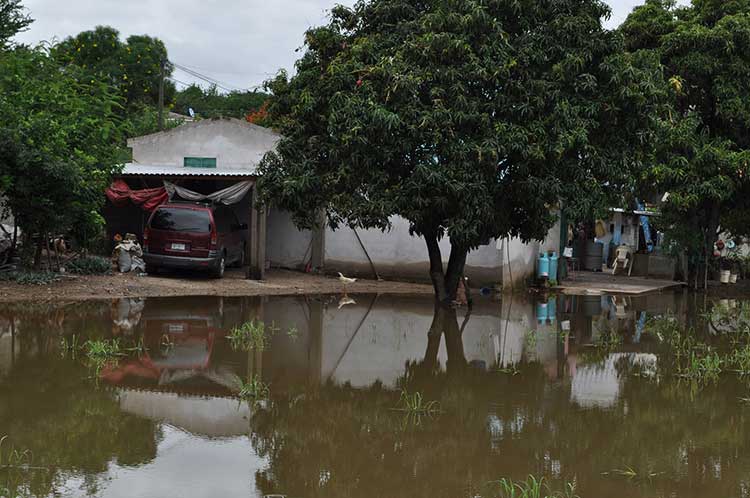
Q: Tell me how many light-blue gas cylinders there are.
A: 2